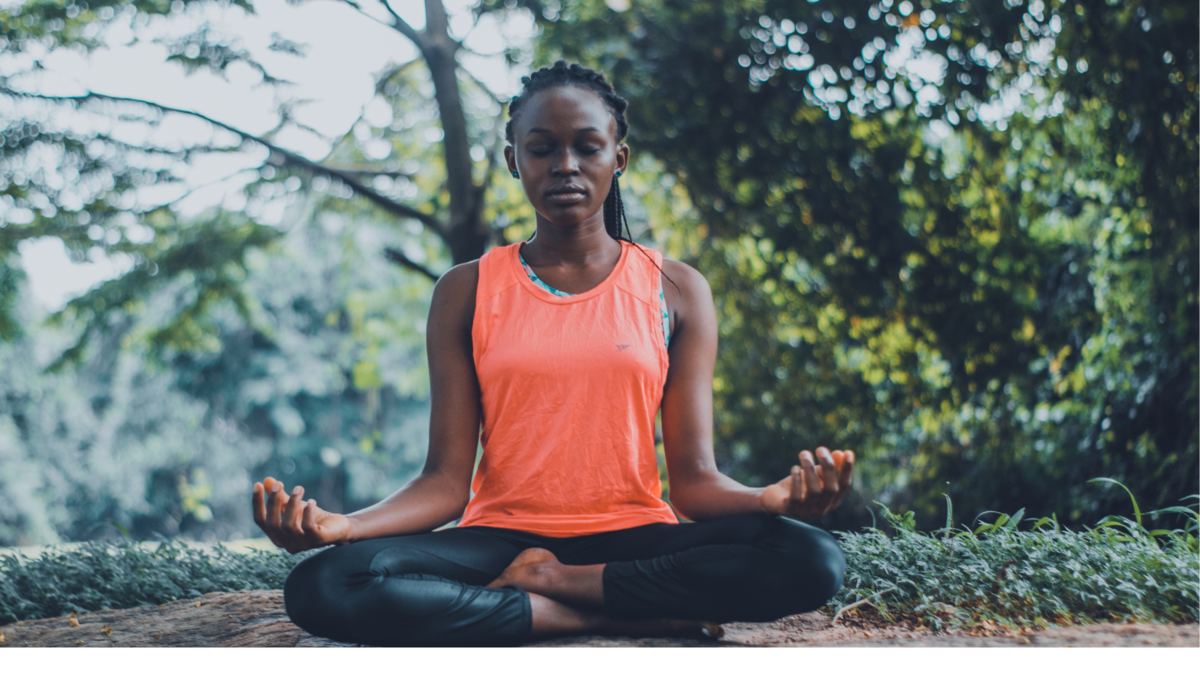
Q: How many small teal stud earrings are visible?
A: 2